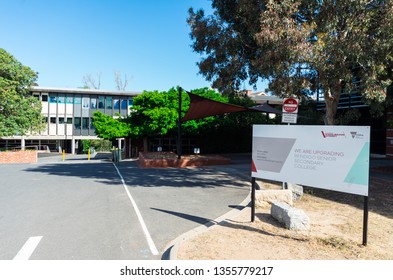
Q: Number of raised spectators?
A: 0